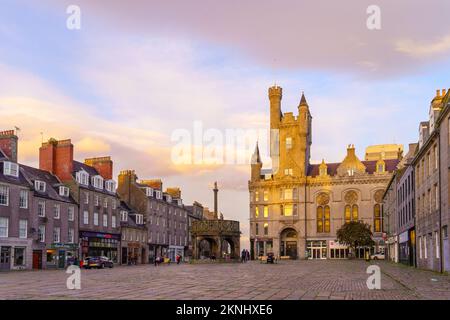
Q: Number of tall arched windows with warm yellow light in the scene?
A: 3